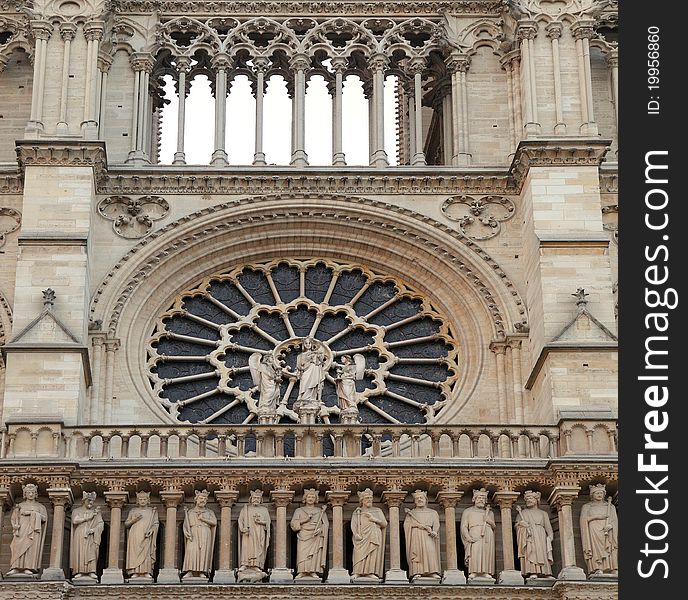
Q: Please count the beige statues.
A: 14